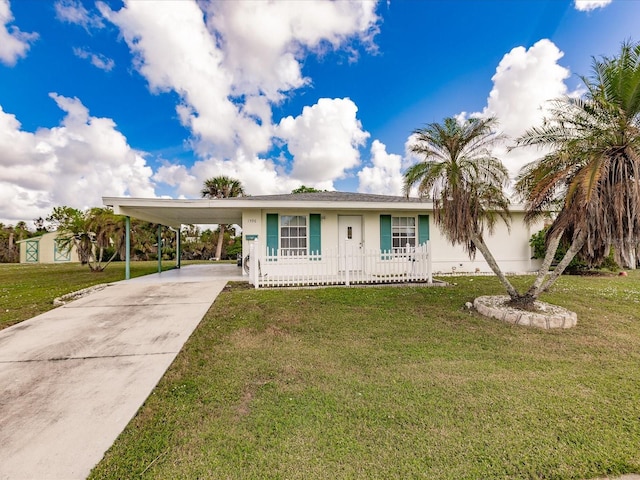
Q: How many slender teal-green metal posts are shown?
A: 3